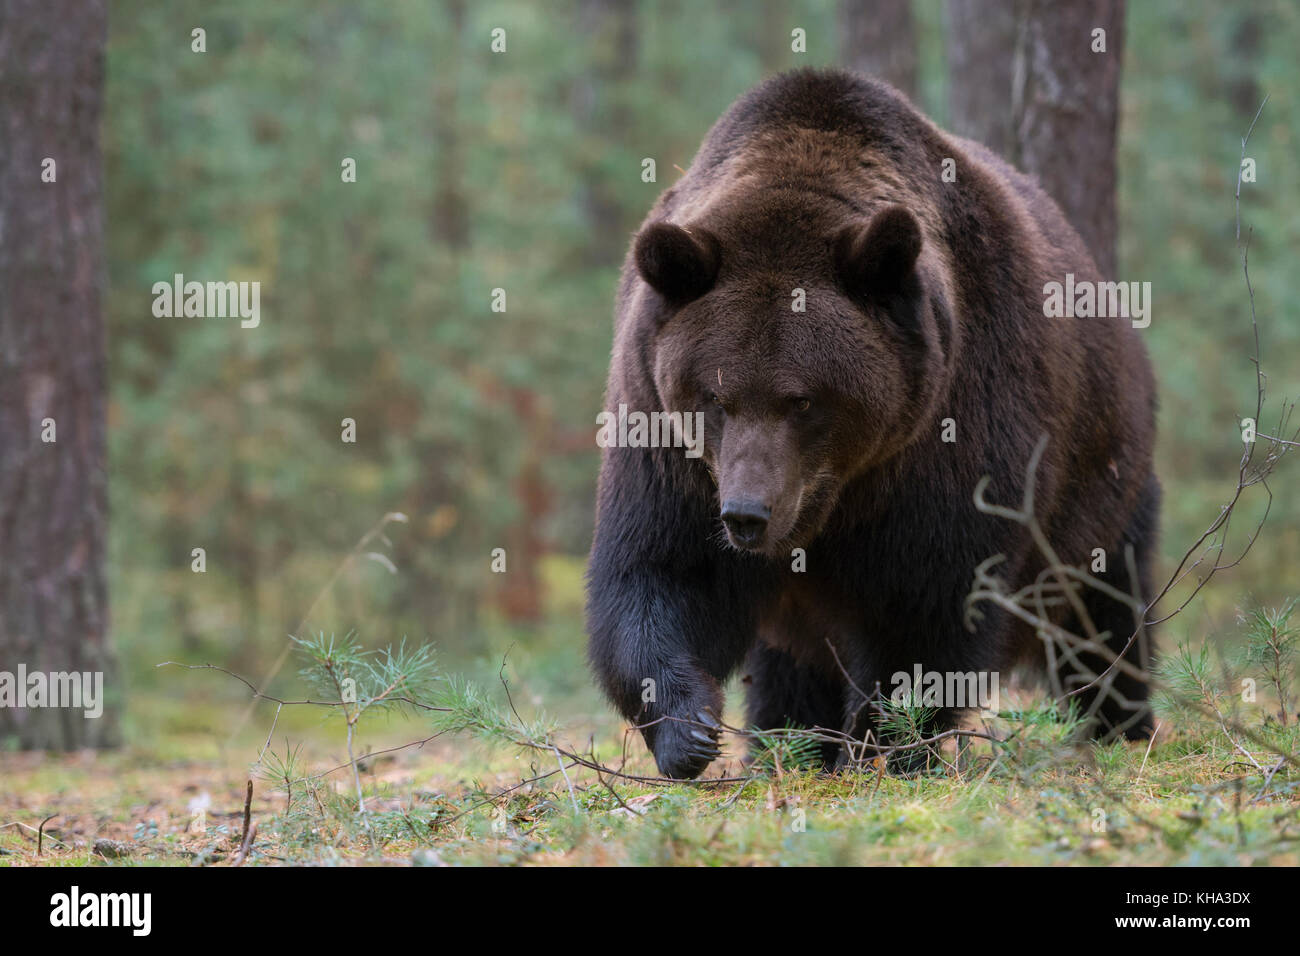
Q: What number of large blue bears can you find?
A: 0